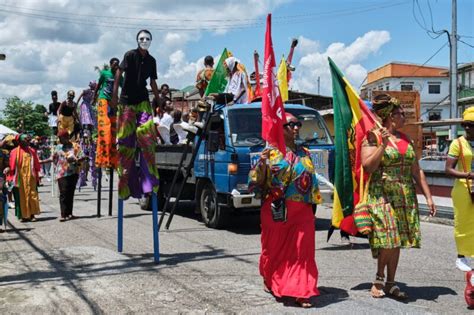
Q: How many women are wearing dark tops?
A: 2